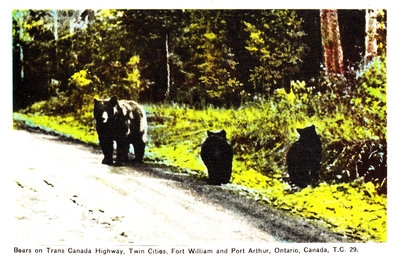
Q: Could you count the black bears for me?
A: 3